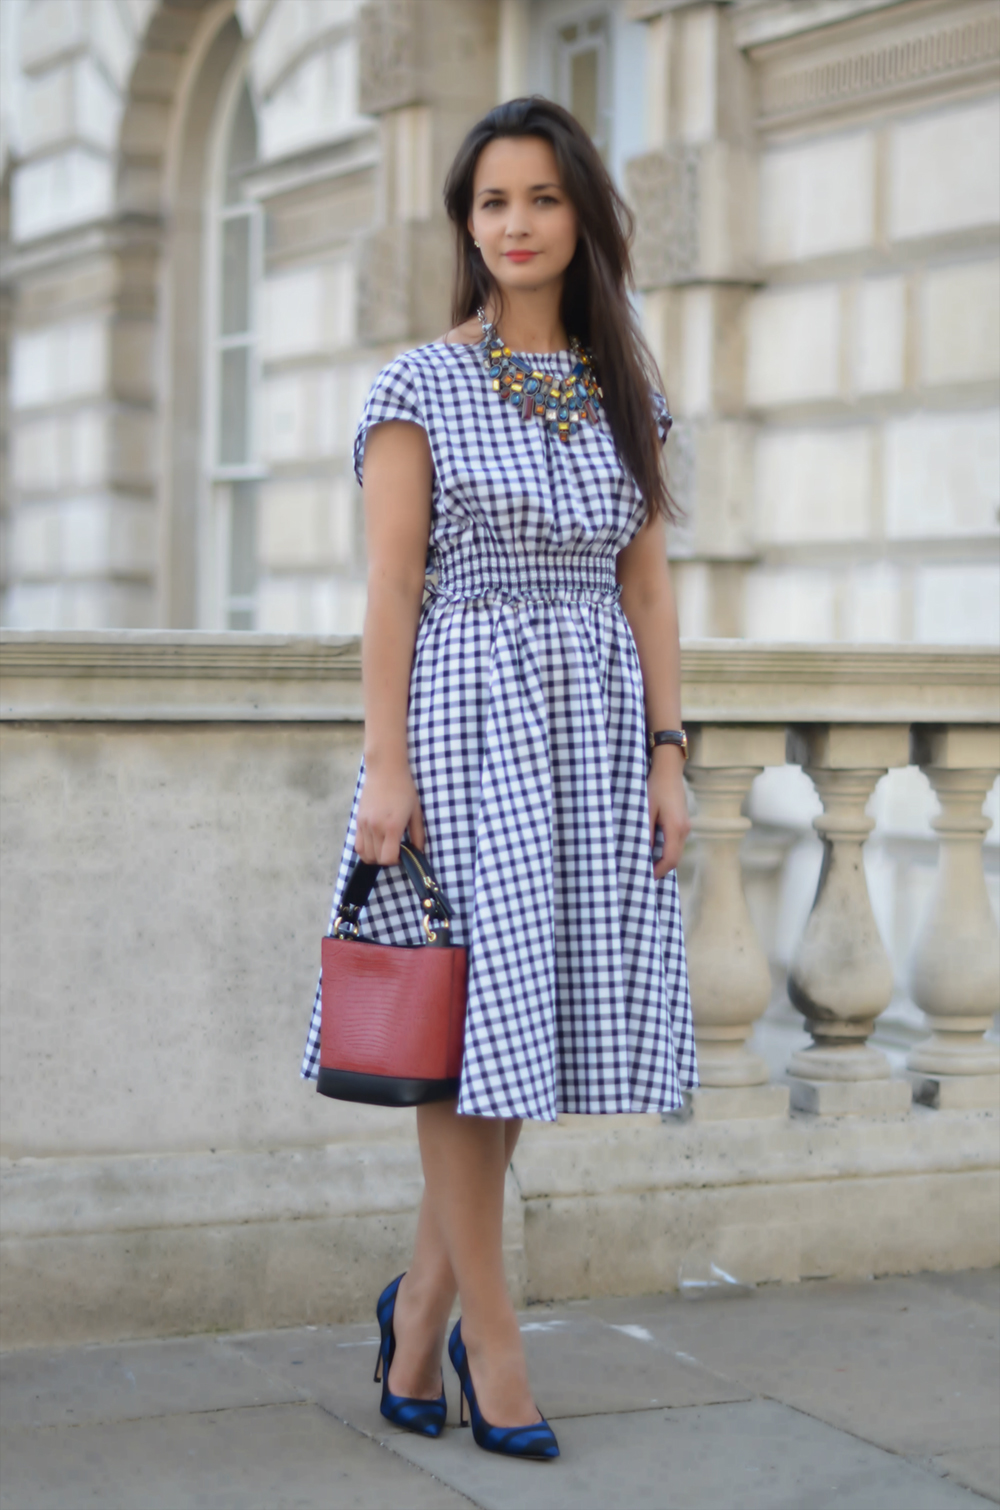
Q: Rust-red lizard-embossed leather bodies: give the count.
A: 1